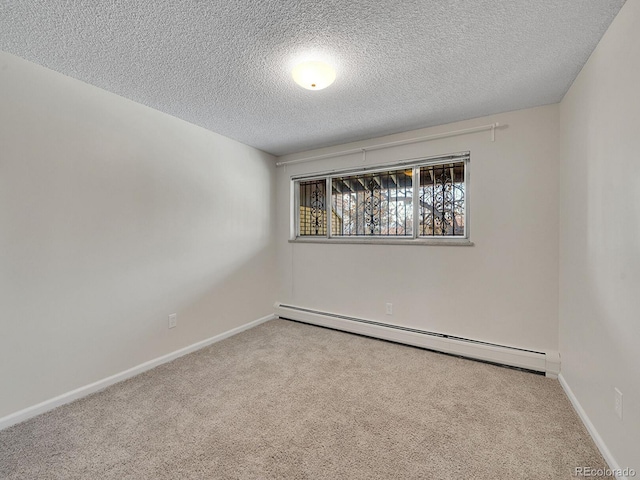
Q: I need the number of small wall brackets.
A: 3